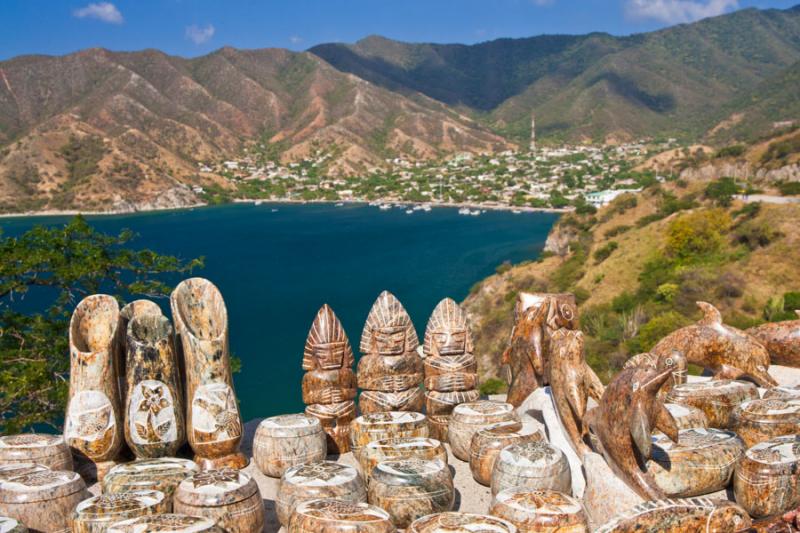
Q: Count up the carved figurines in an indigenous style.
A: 3